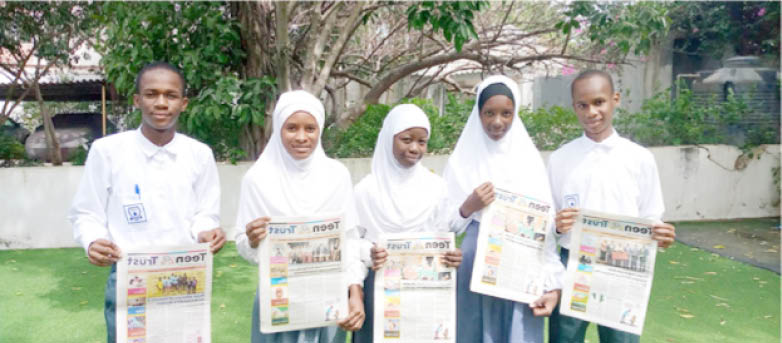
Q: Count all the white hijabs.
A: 3